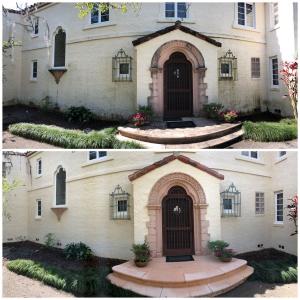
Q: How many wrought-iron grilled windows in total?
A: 4